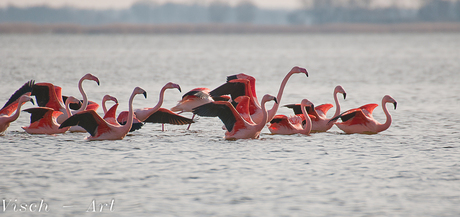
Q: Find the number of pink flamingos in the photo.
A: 12